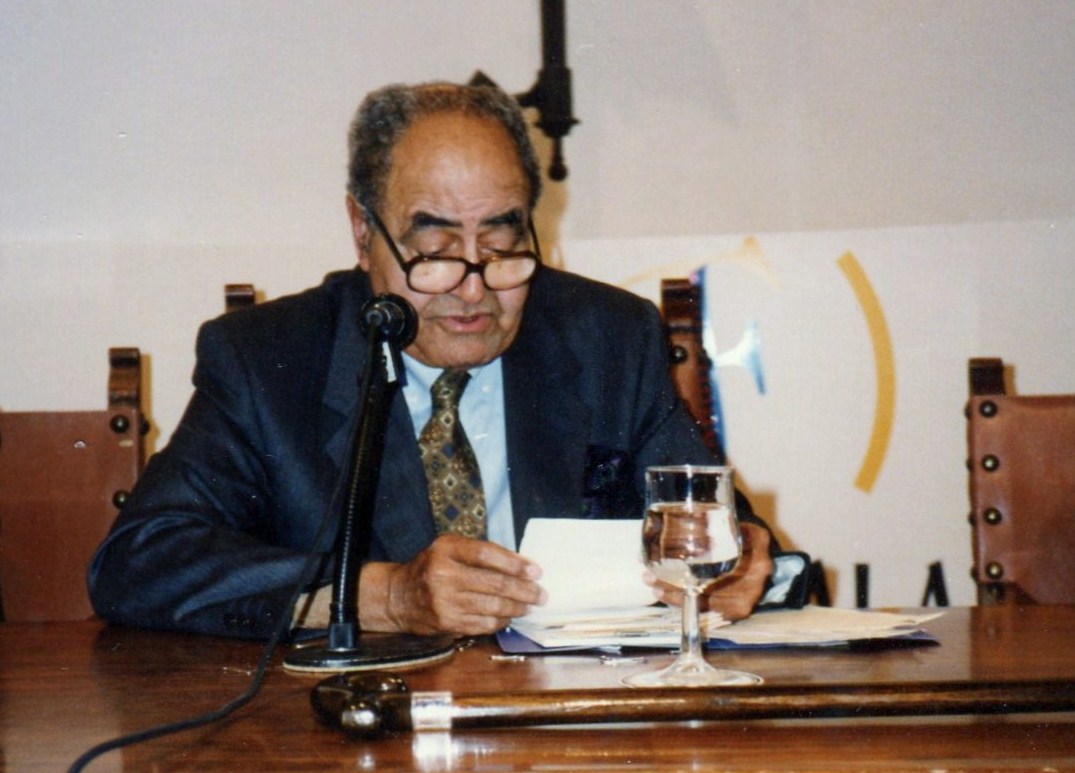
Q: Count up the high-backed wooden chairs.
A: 3